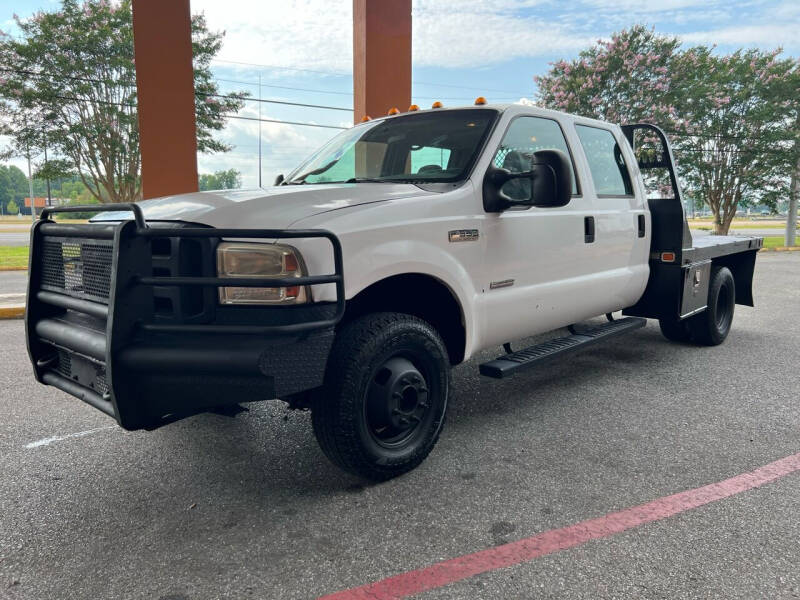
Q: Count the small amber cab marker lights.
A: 5